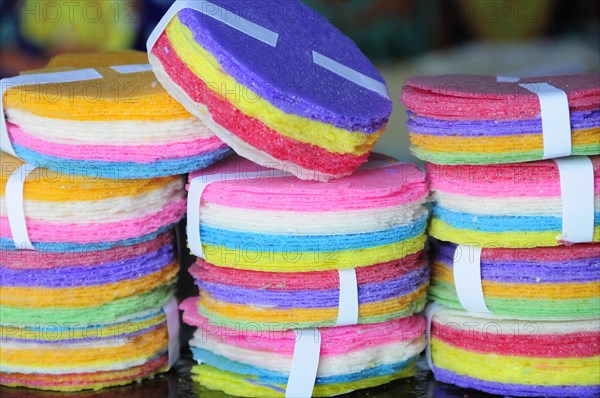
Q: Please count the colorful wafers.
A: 12